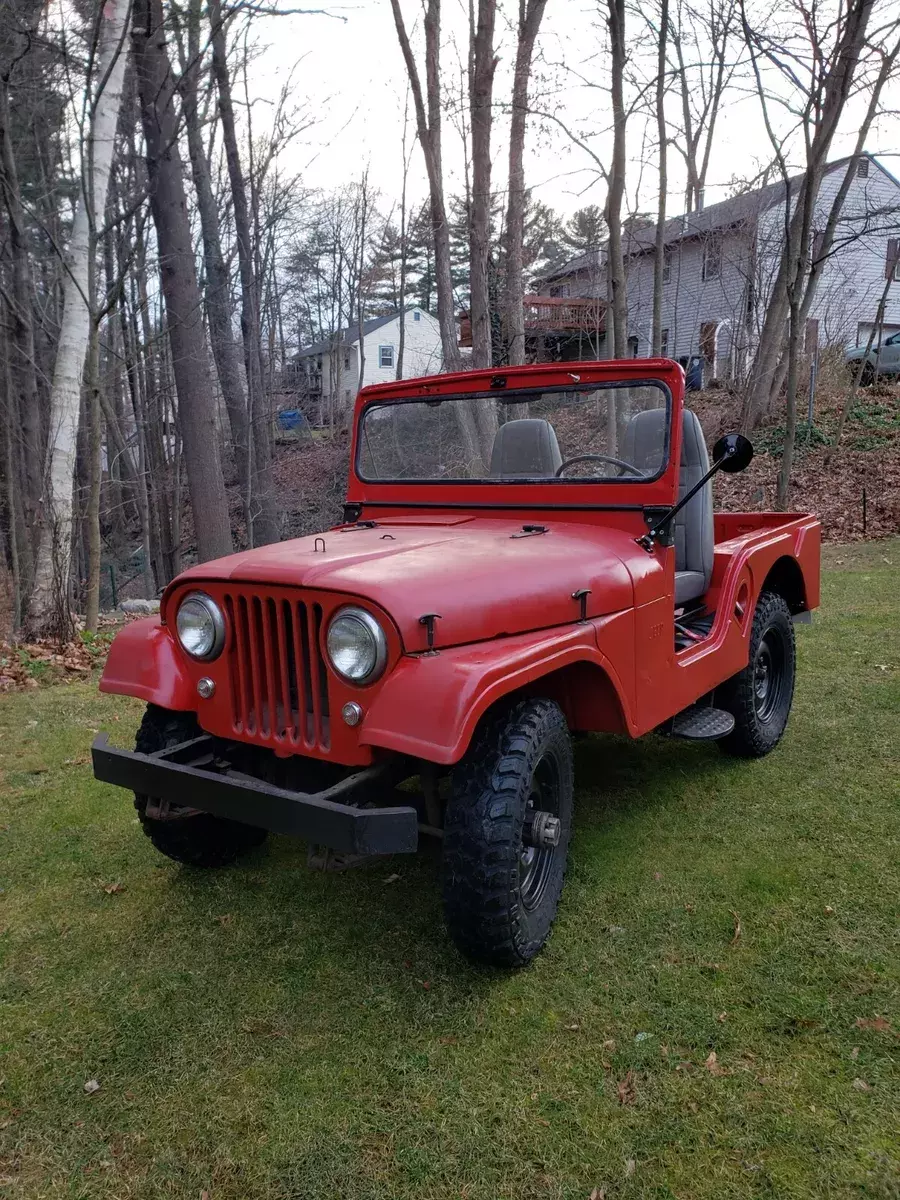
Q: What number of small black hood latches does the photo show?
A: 2